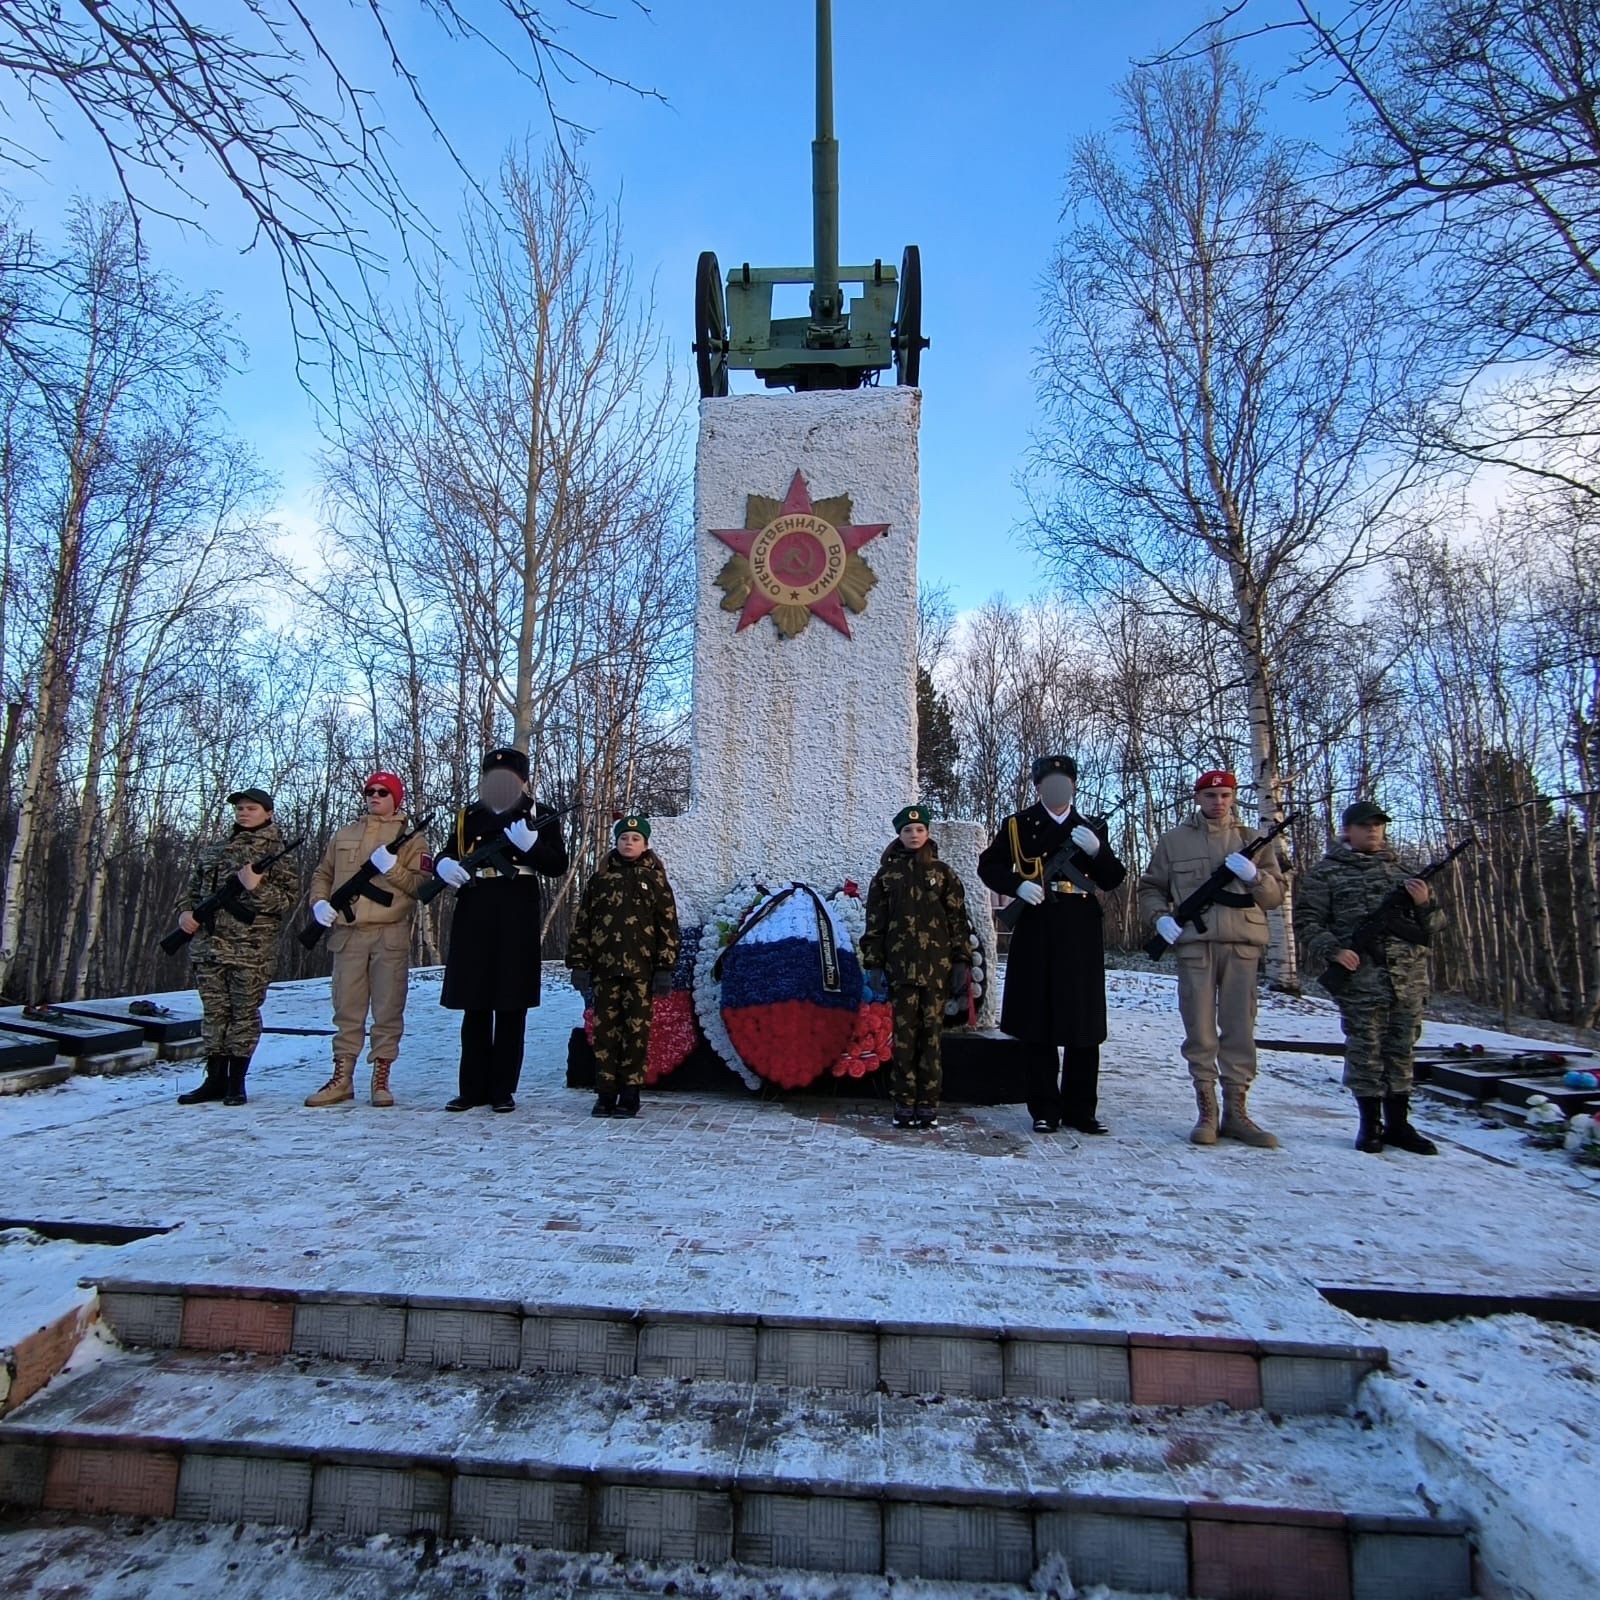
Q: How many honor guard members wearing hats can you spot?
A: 8